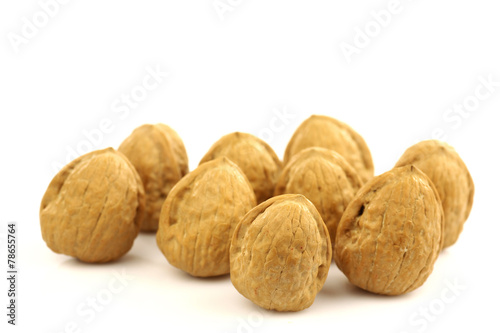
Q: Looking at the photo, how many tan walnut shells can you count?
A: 9